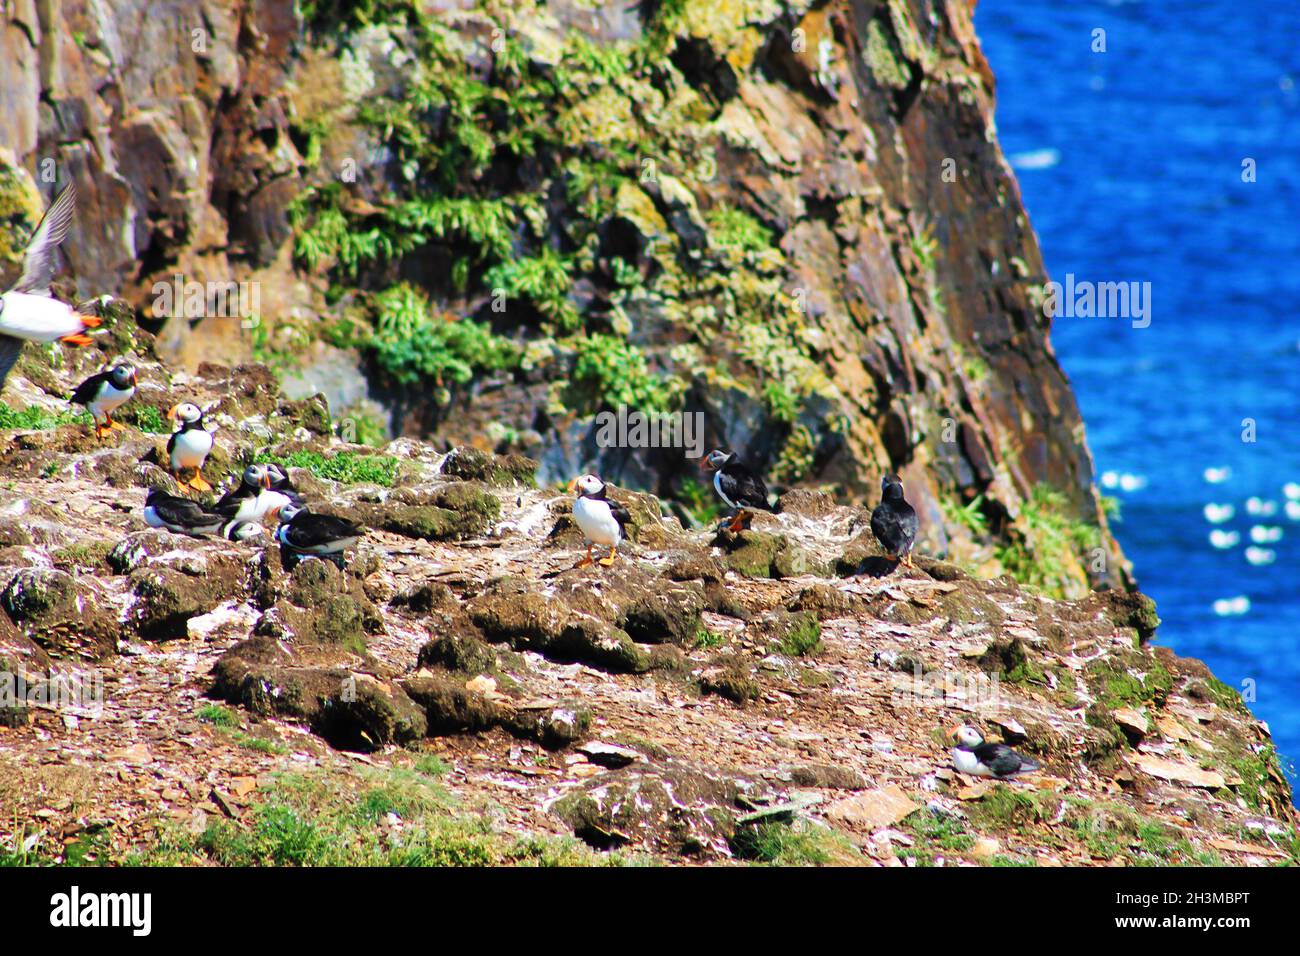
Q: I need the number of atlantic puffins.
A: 12